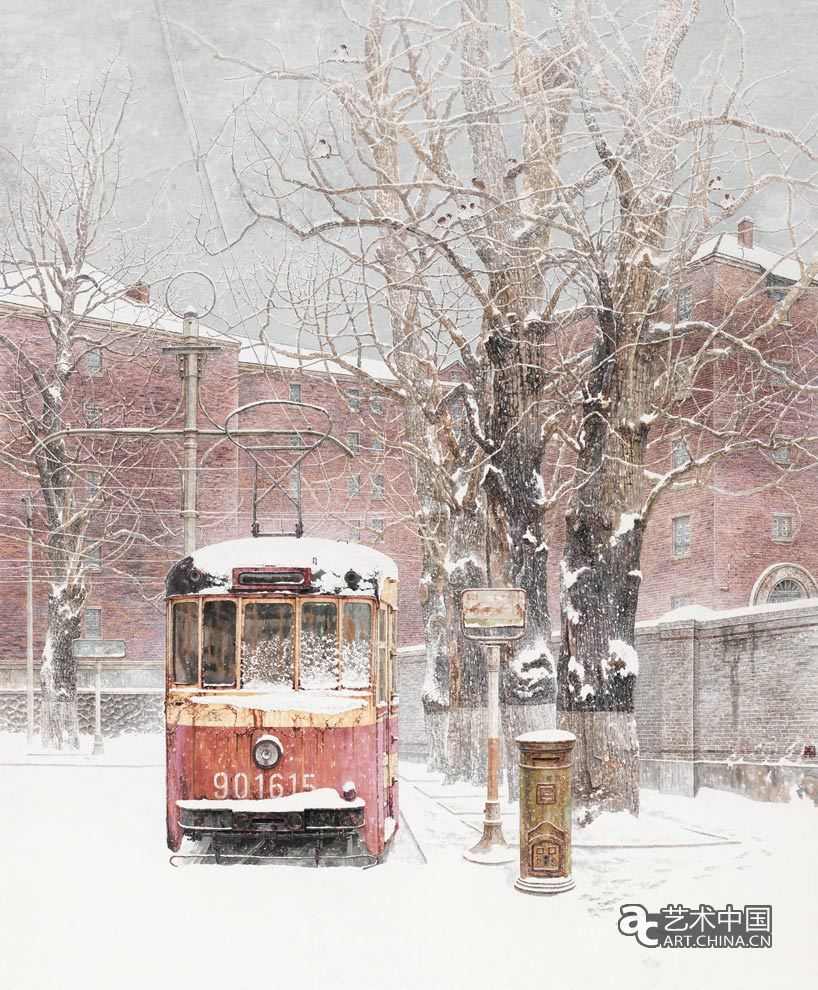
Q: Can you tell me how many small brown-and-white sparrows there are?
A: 9